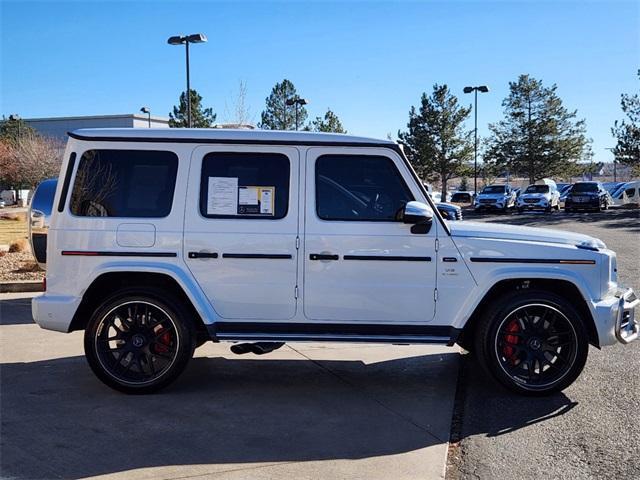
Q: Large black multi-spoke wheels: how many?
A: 2